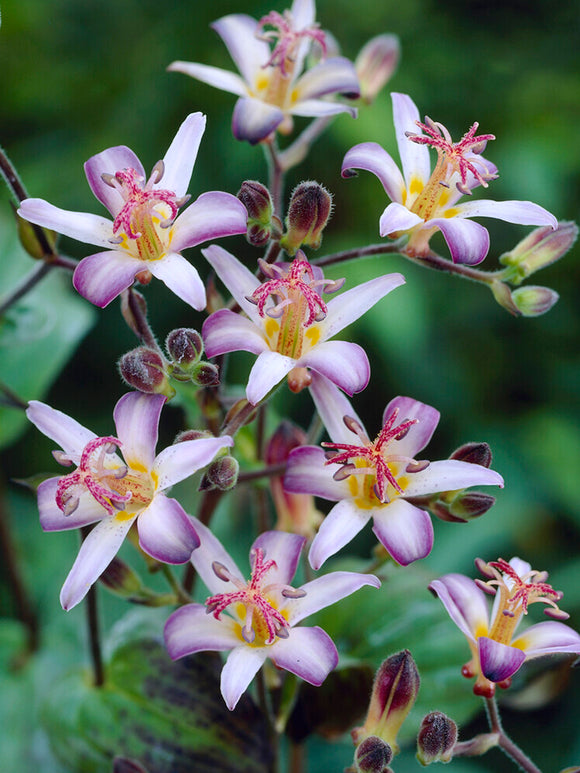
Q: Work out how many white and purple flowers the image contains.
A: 8